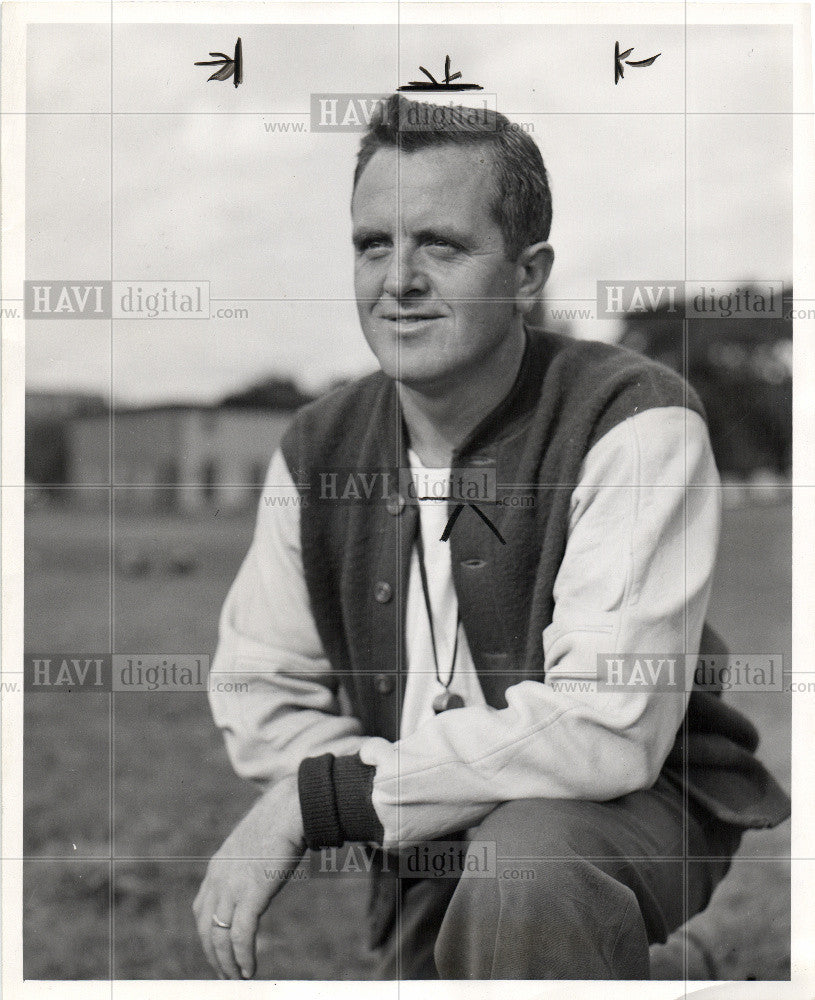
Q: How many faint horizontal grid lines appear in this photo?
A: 5